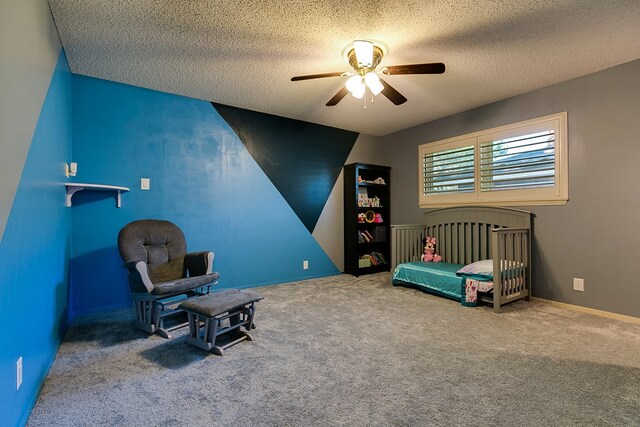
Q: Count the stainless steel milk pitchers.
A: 0